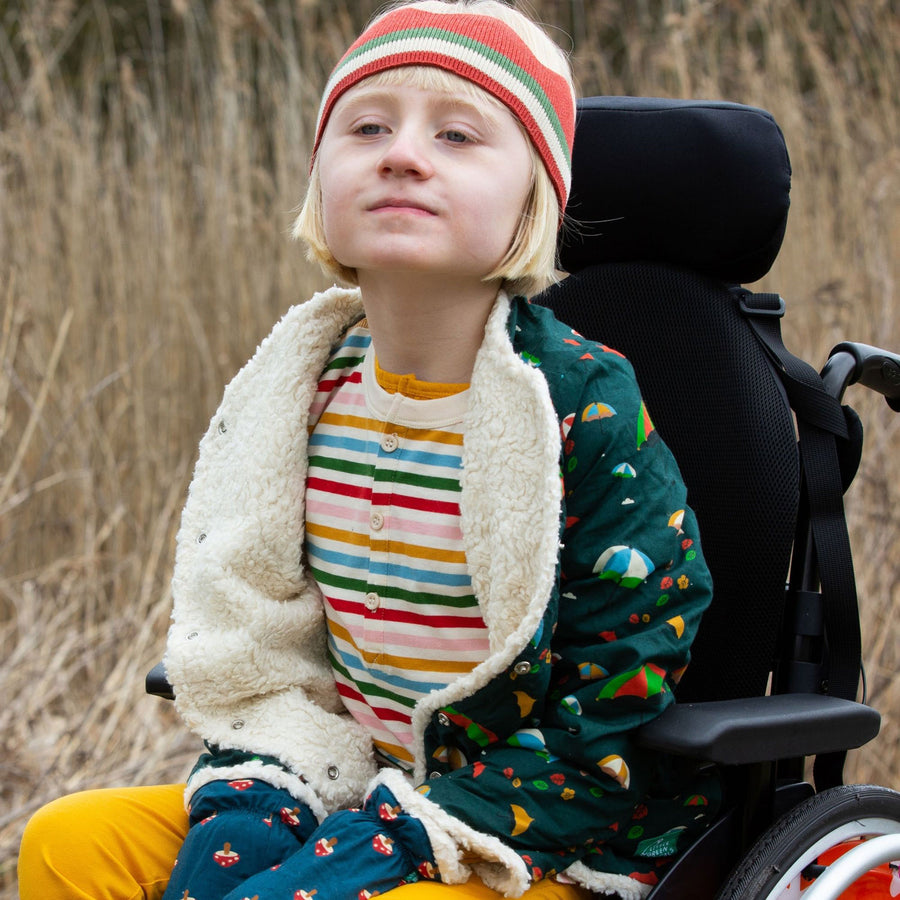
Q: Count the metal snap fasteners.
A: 8